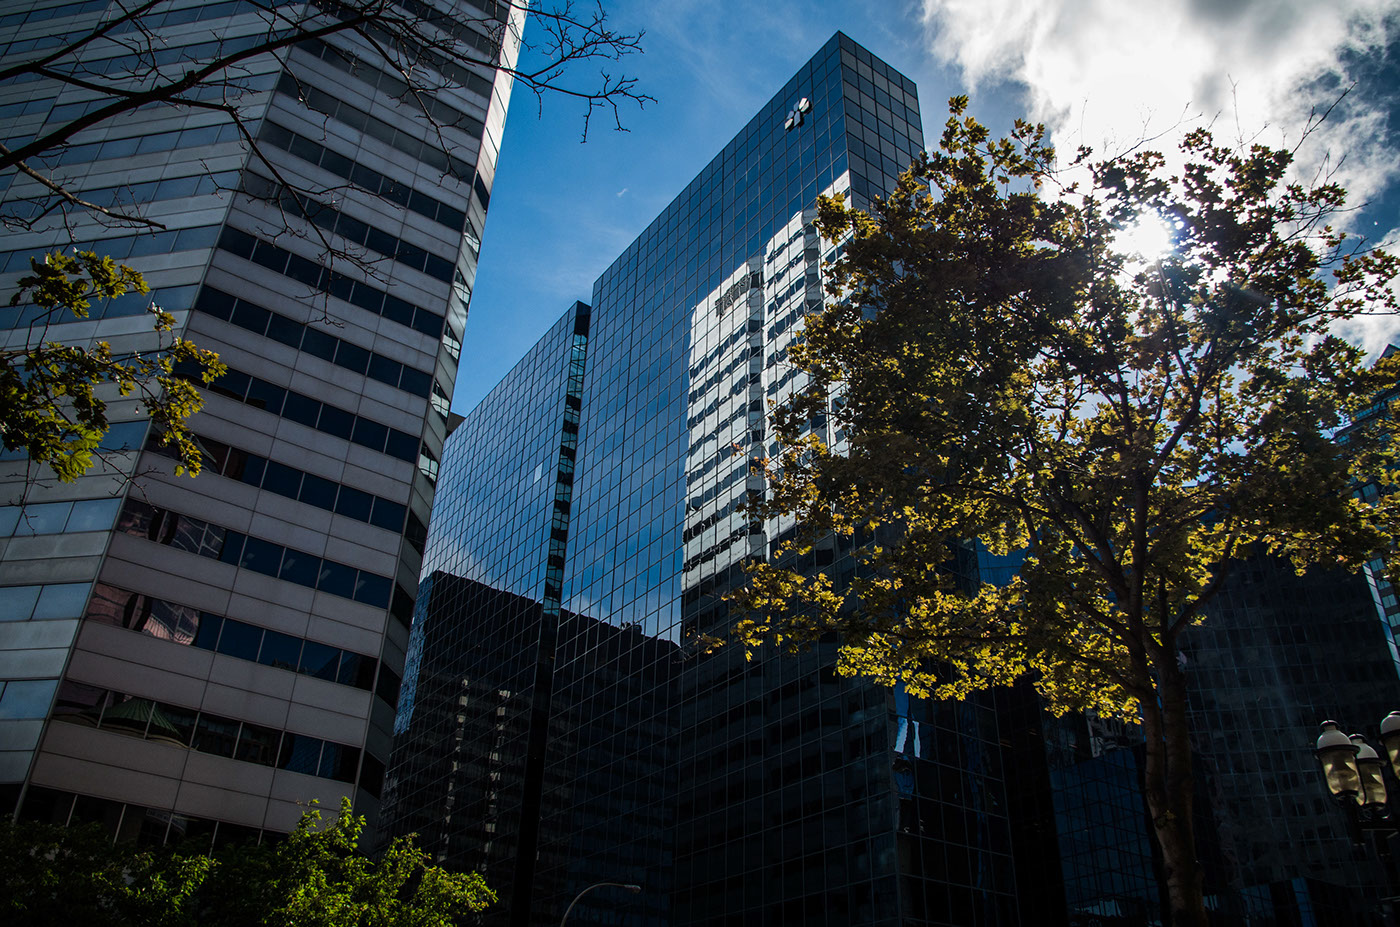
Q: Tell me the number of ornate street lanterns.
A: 3